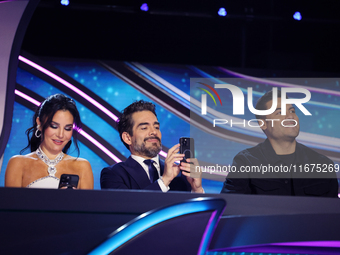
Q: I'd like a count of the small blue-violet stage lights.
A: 4